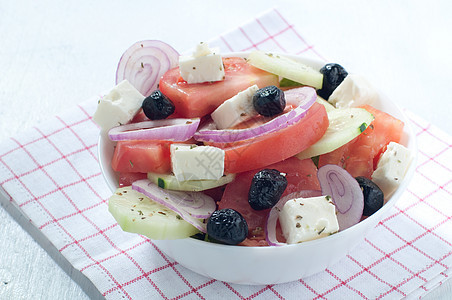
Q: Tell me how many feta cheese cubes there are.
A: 7